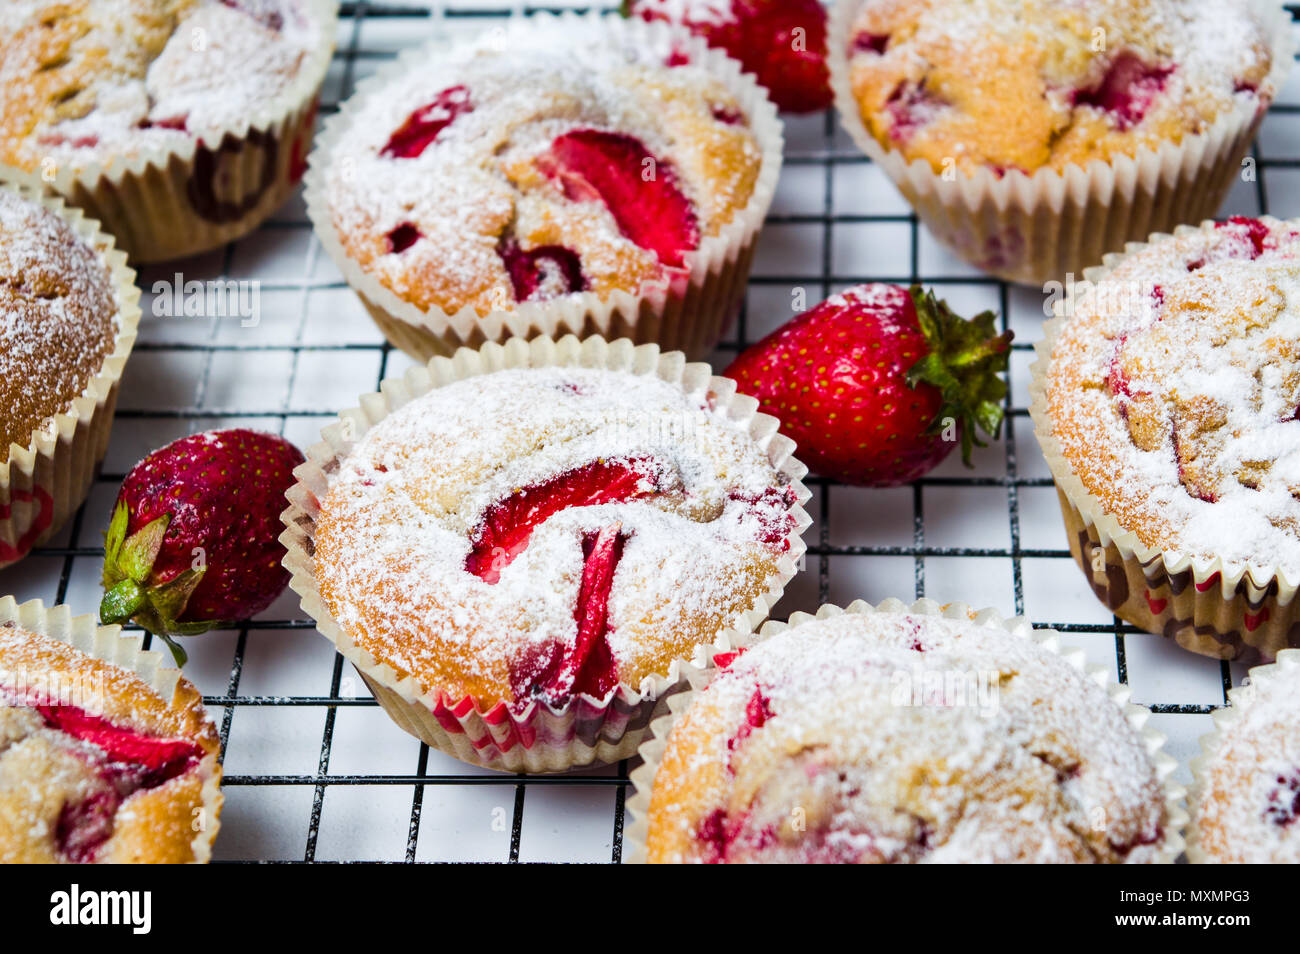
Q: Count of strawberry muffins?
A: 9